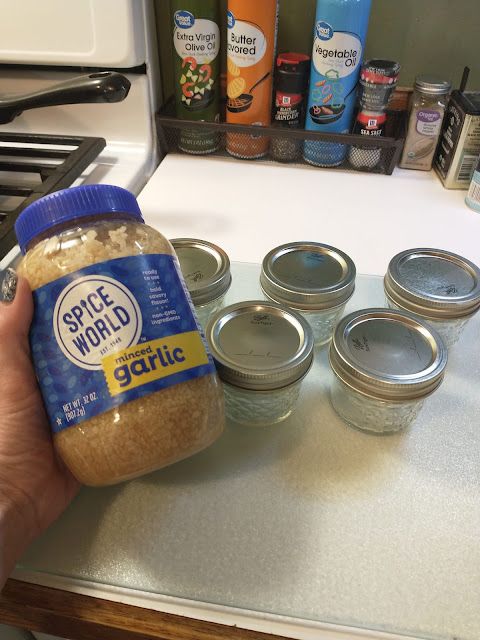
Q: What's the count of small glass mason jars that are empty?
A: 5